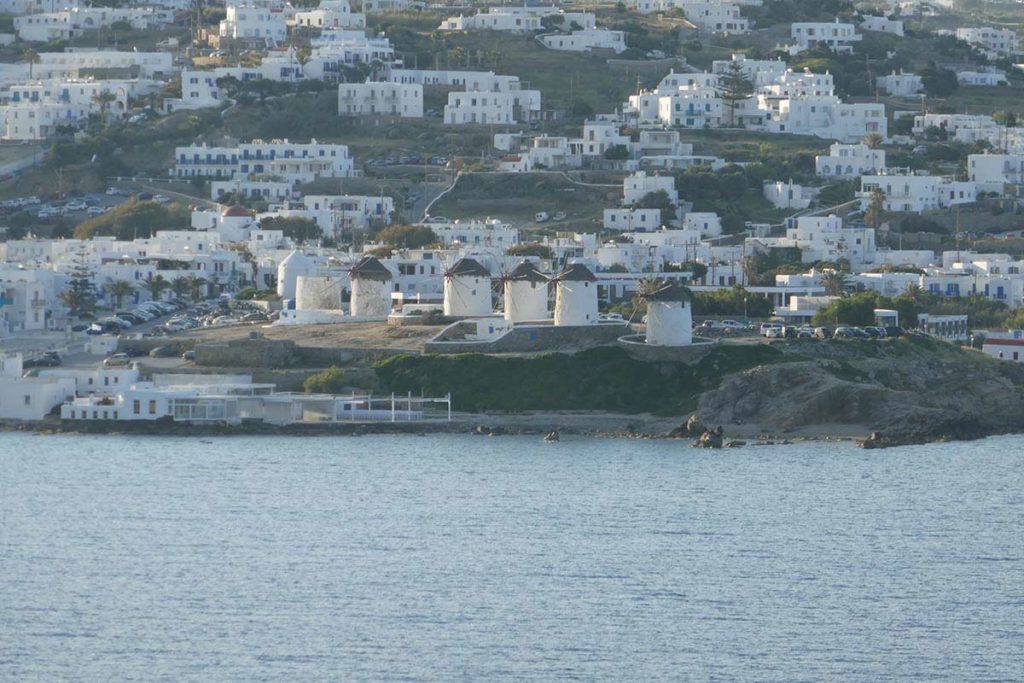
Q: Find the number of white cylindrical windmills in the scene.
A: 5